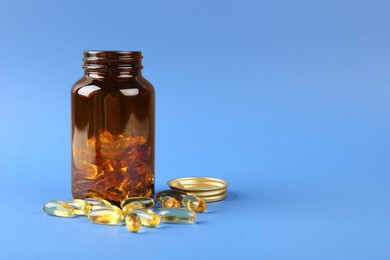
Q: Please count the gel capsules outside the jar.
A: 12